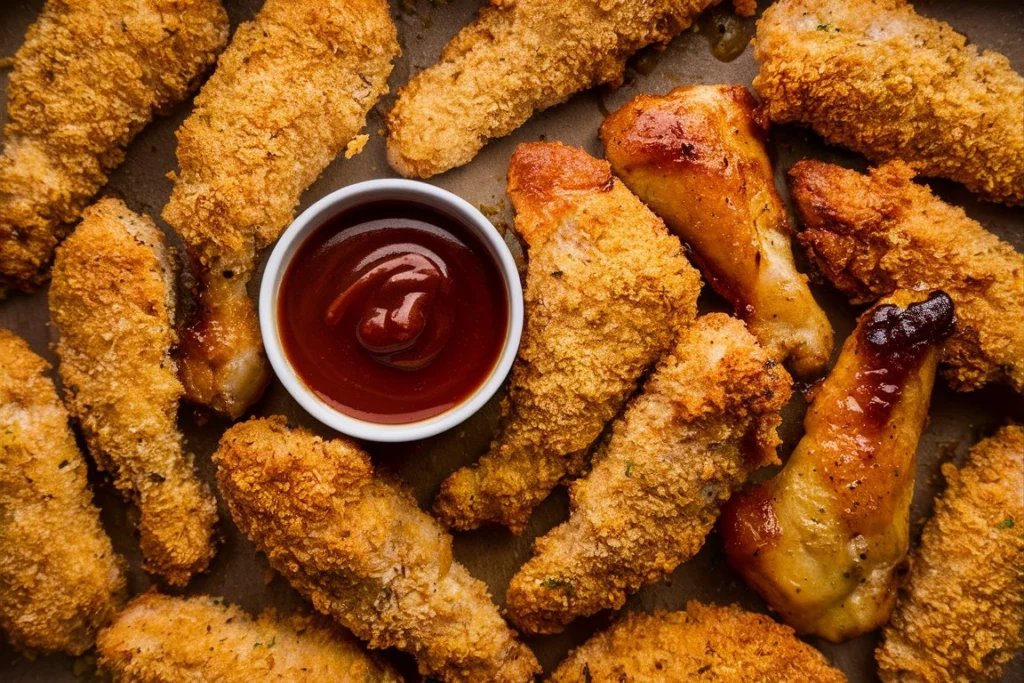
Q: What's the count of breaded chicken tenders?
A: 13